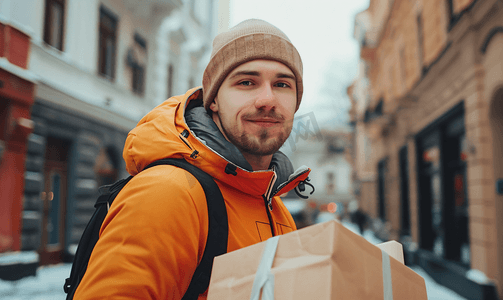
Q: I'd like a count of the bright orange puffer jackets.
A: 1